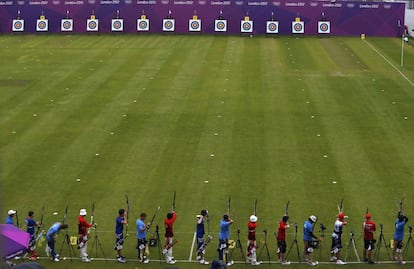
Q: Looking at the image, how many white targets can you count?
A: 13